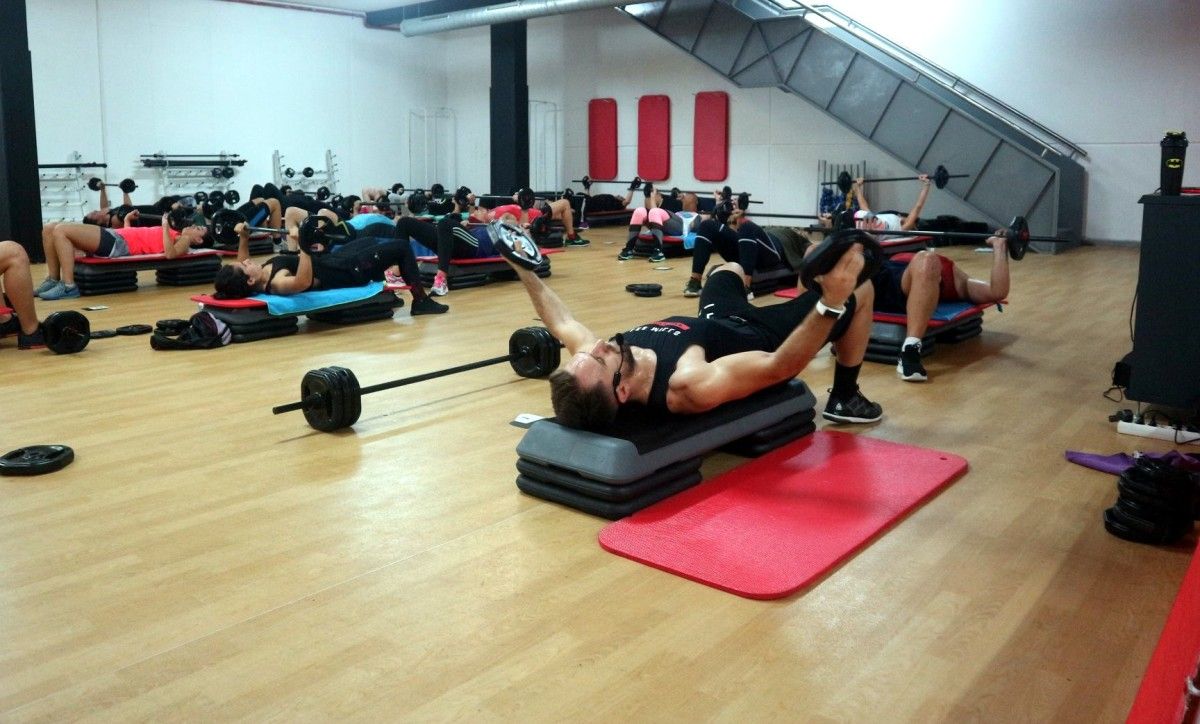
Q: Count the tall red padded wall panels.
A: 3